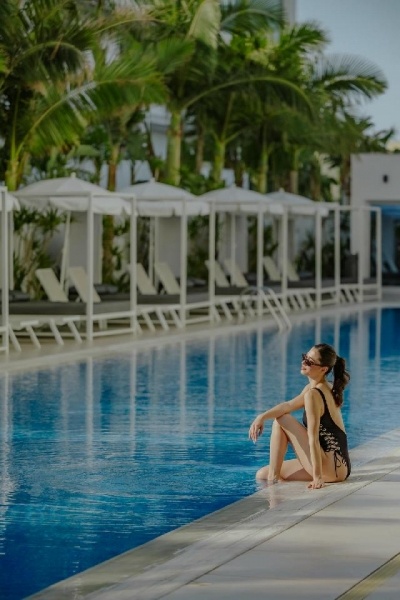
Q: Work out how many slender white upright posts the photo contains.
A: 11